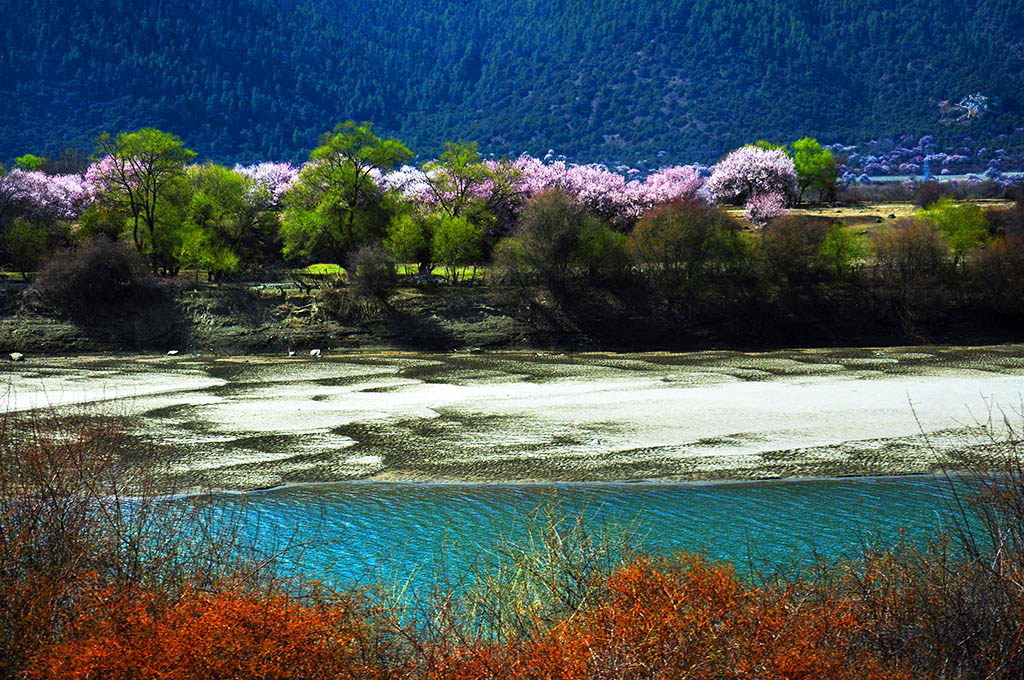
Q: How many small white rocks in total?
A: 4